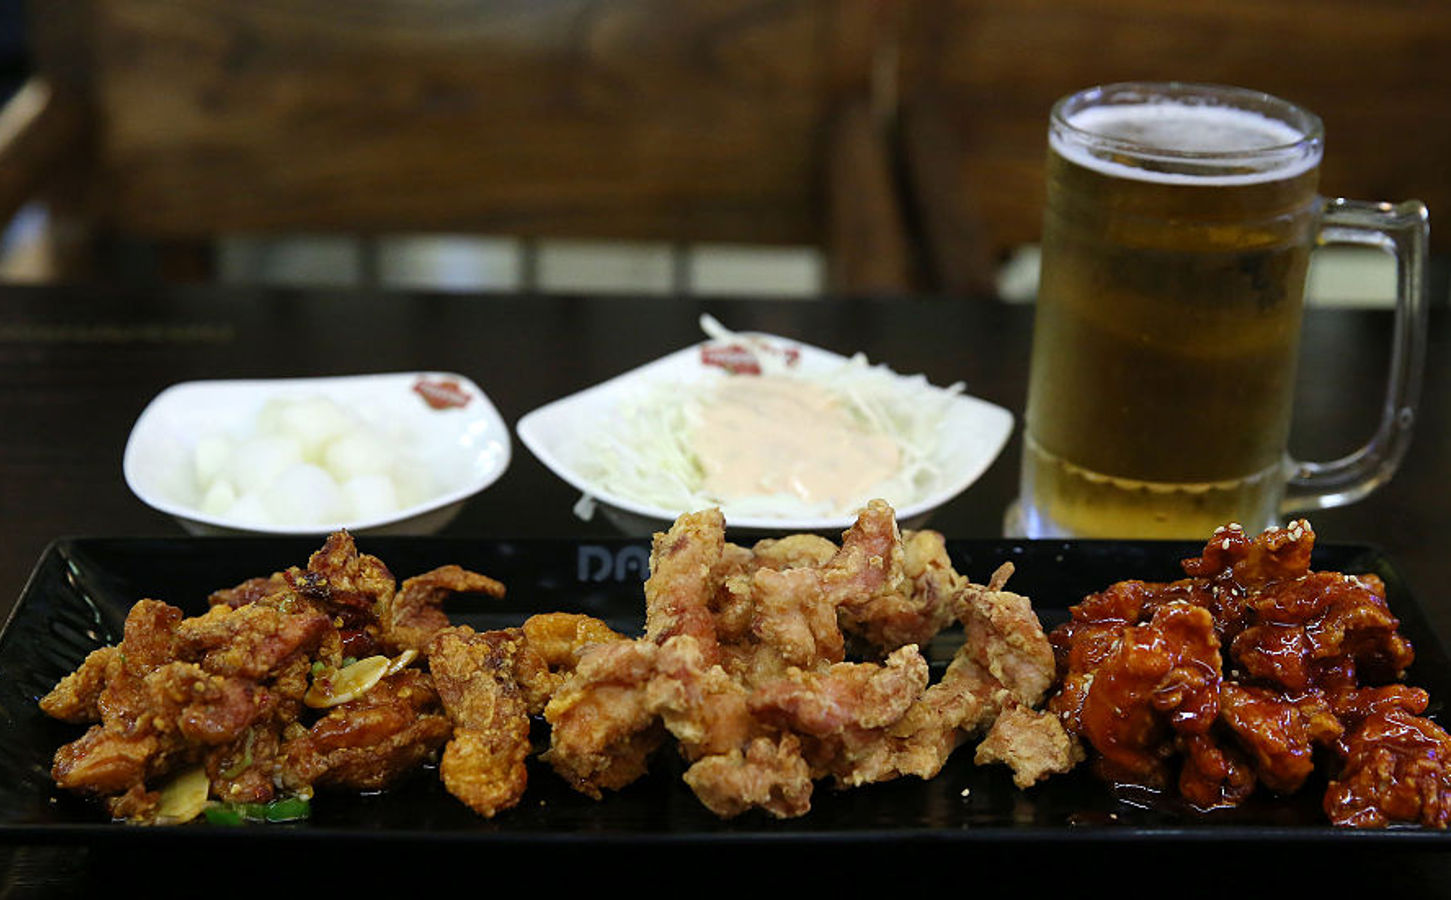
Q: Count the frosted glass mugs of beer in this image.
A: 1